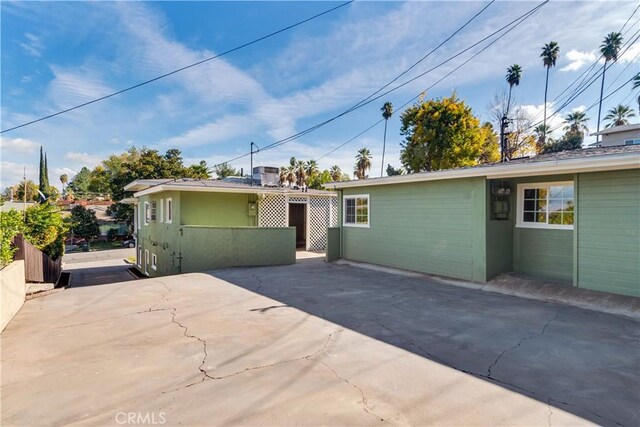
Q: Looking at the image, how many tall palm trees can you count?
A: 4